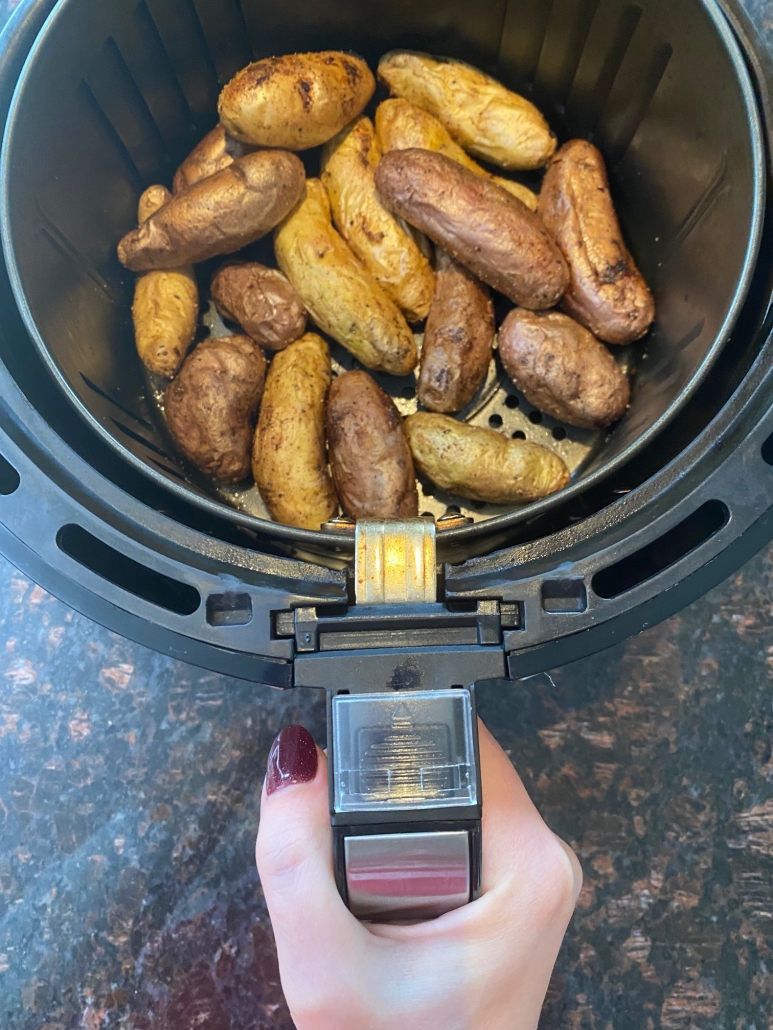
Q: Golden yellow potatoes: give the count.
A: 8